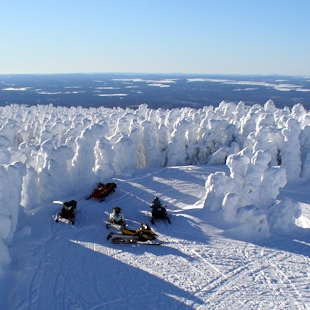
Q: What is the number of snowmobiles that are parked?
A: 5